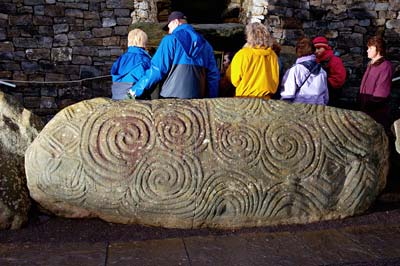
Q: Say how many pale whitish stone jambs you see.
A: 2